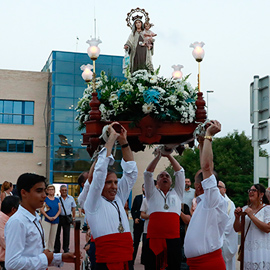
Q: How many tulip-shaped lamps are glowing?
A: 4